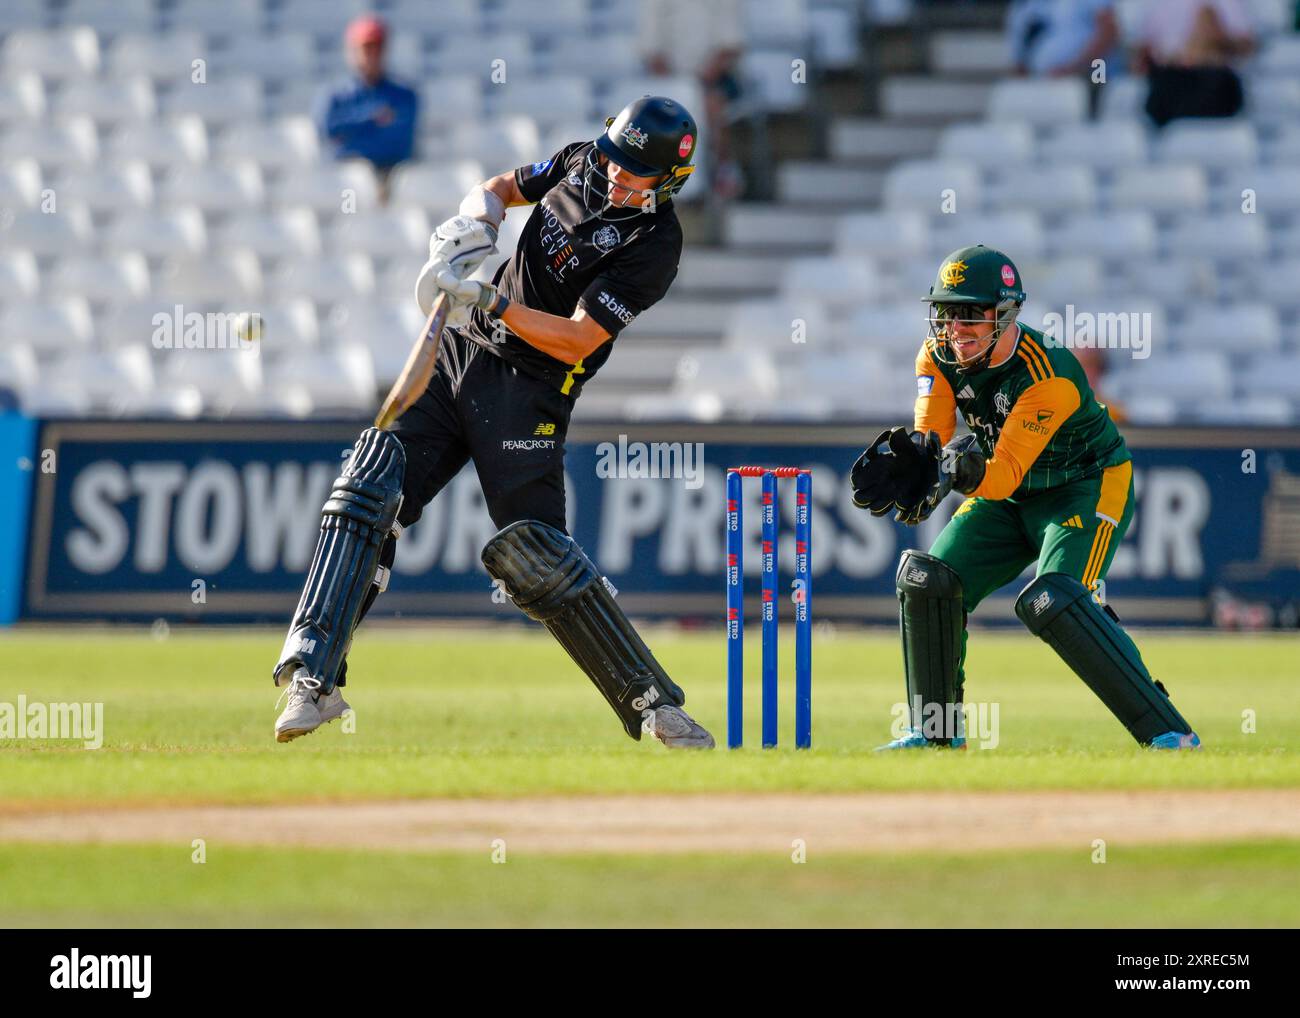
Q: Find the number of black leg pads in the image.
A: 2